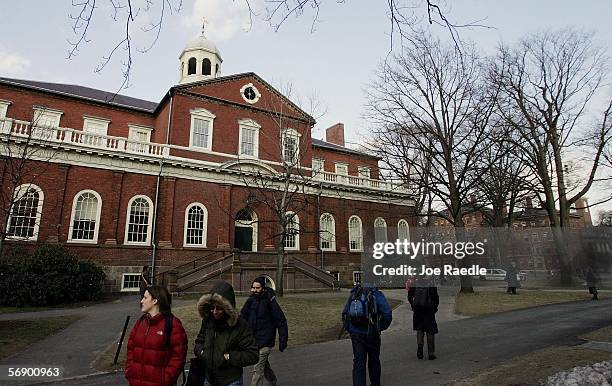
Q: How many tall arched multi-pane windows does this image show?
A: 9